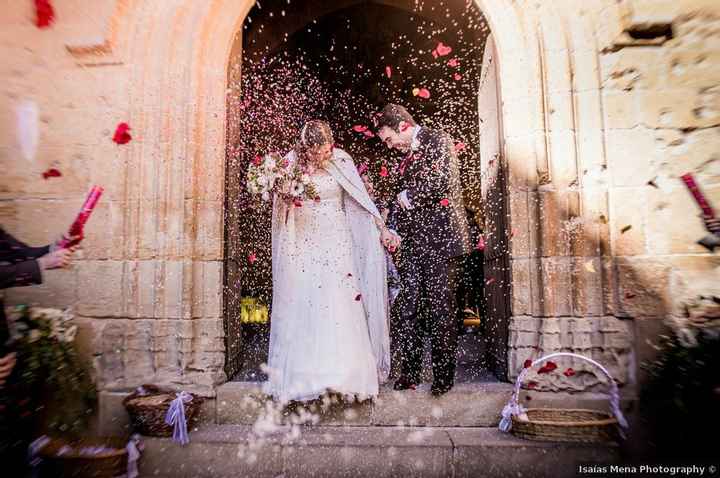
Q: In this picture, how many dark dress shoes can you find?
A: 2